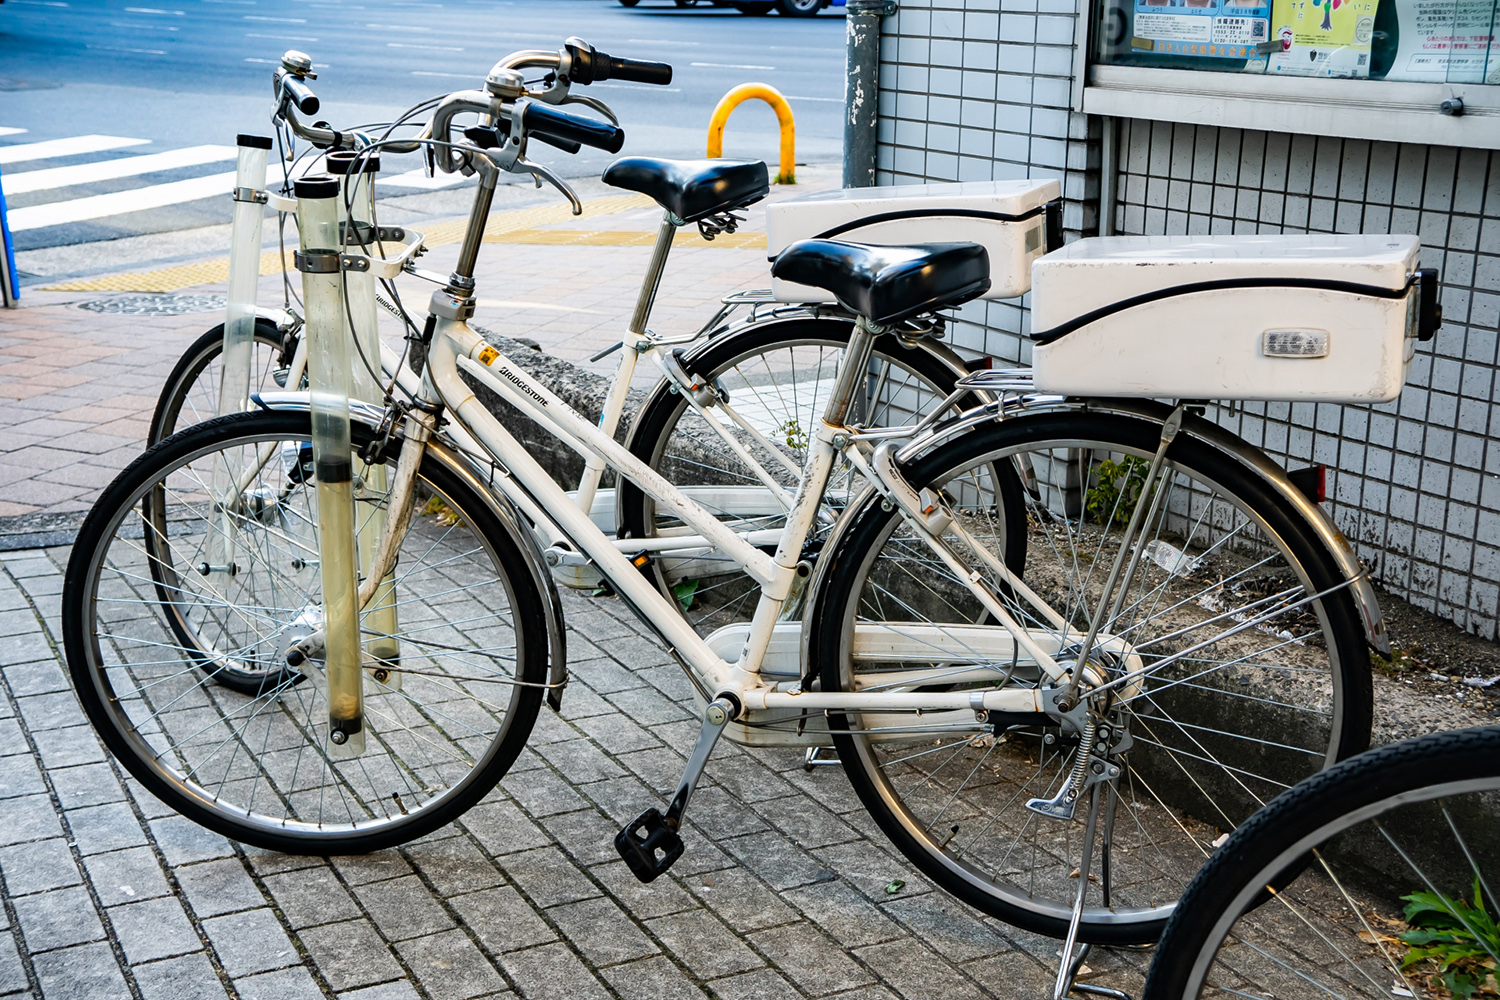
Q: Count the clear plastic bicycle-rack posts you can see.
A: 3